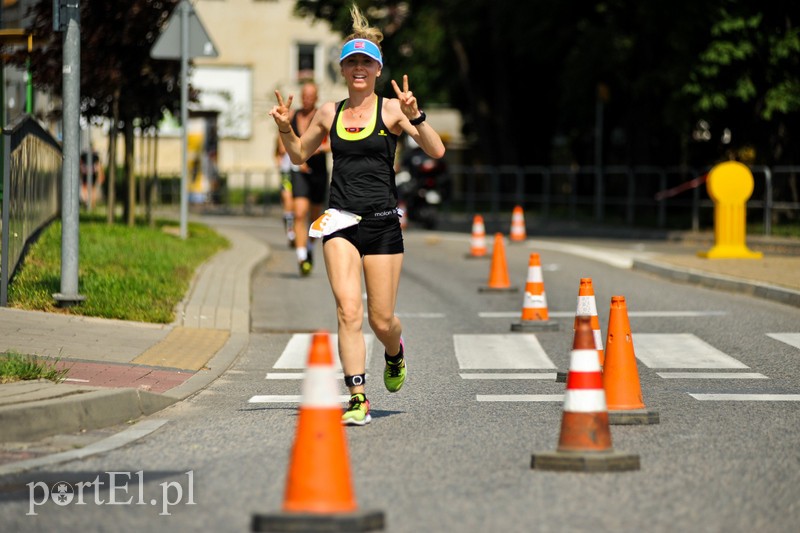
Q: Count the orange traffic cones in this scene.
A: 8